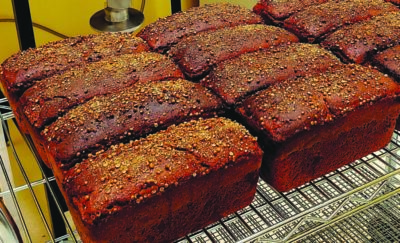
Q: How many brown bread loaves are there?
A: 12